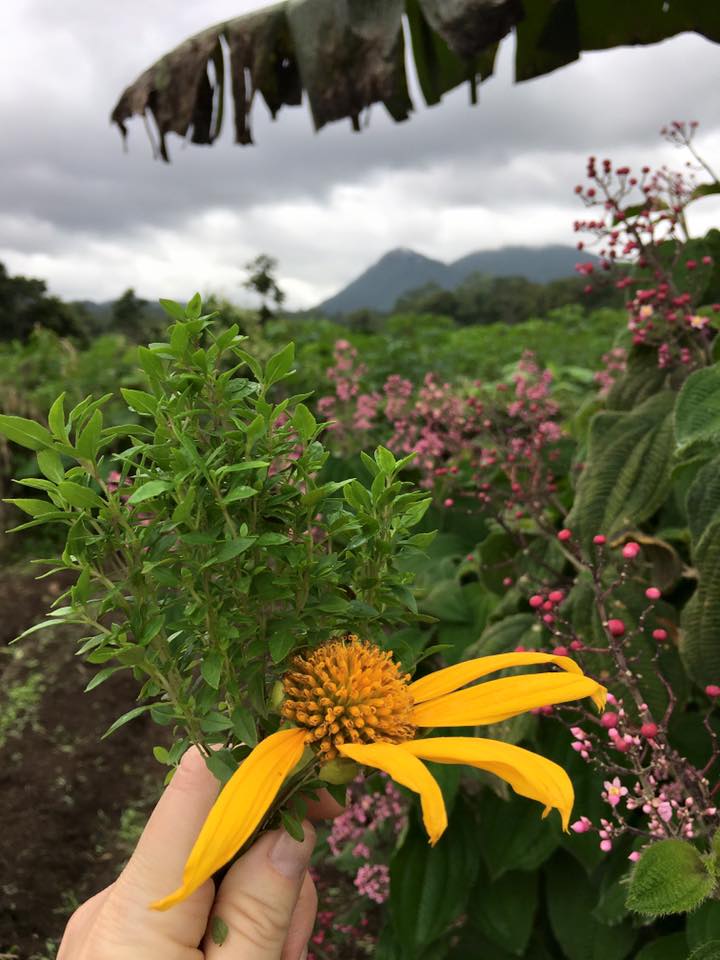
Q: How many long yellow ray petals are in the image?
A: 5